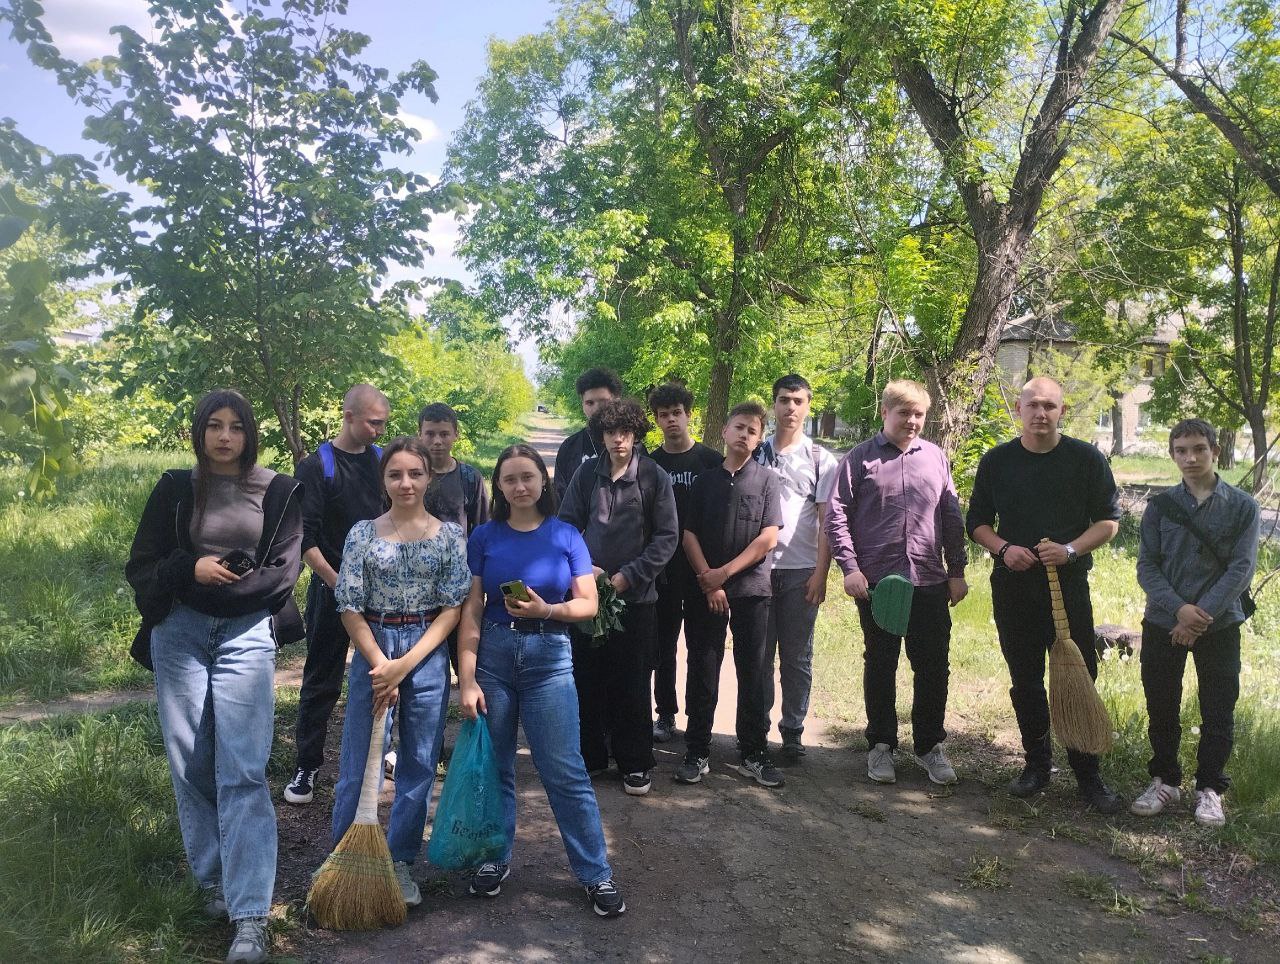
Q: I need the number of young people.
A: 13